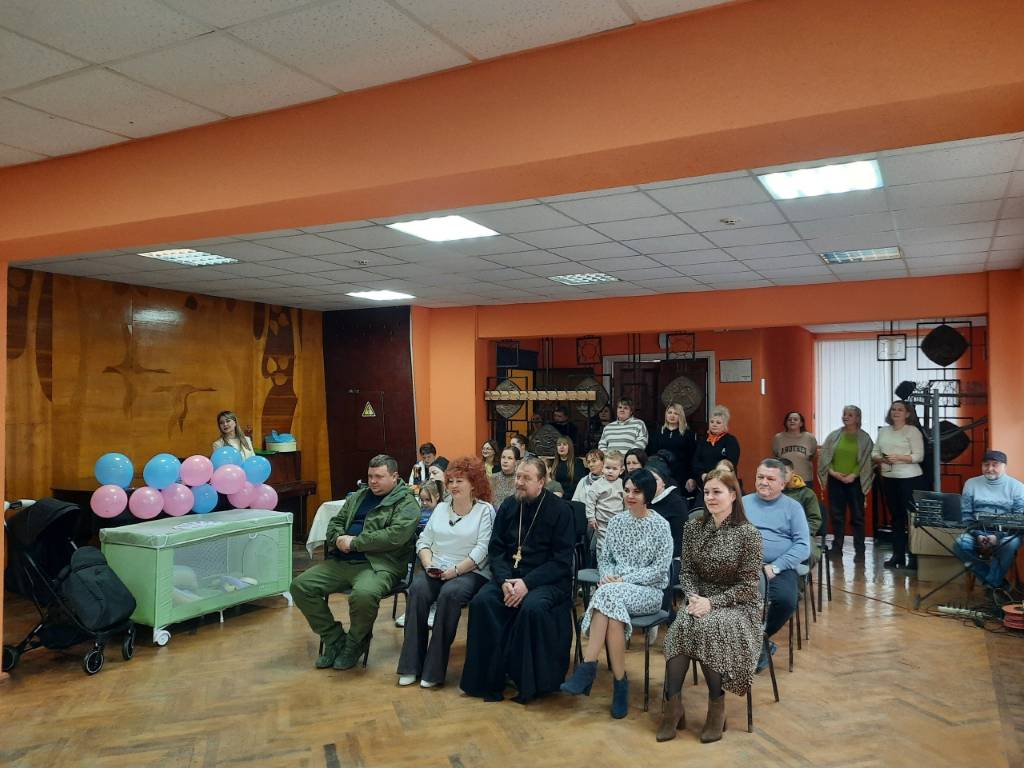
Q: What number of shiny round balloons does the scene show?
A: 12